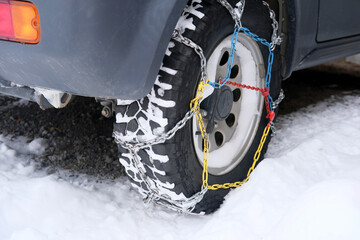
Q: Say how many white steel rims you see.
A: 1